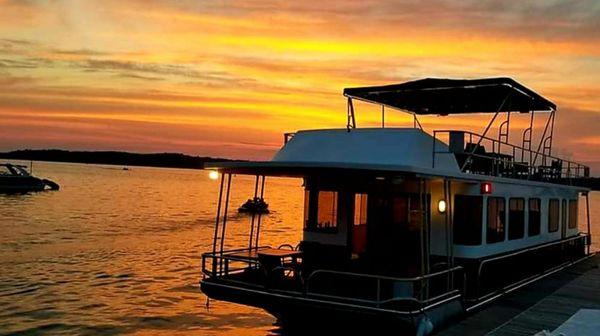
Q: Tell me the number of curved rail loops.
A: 3